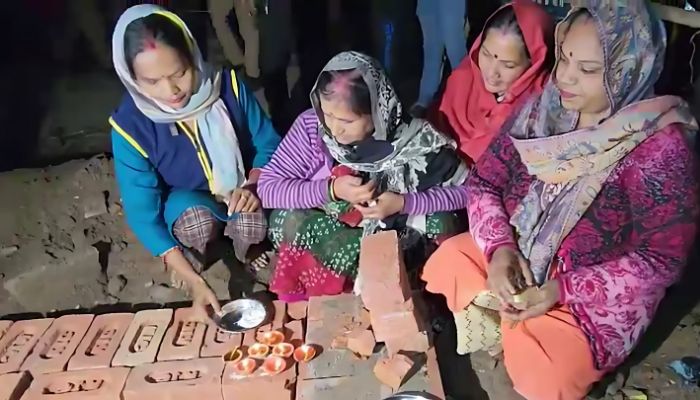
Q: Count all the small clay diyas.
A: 7